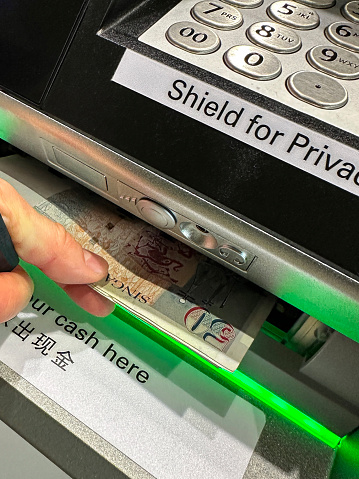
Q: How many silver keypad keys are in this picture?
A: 11